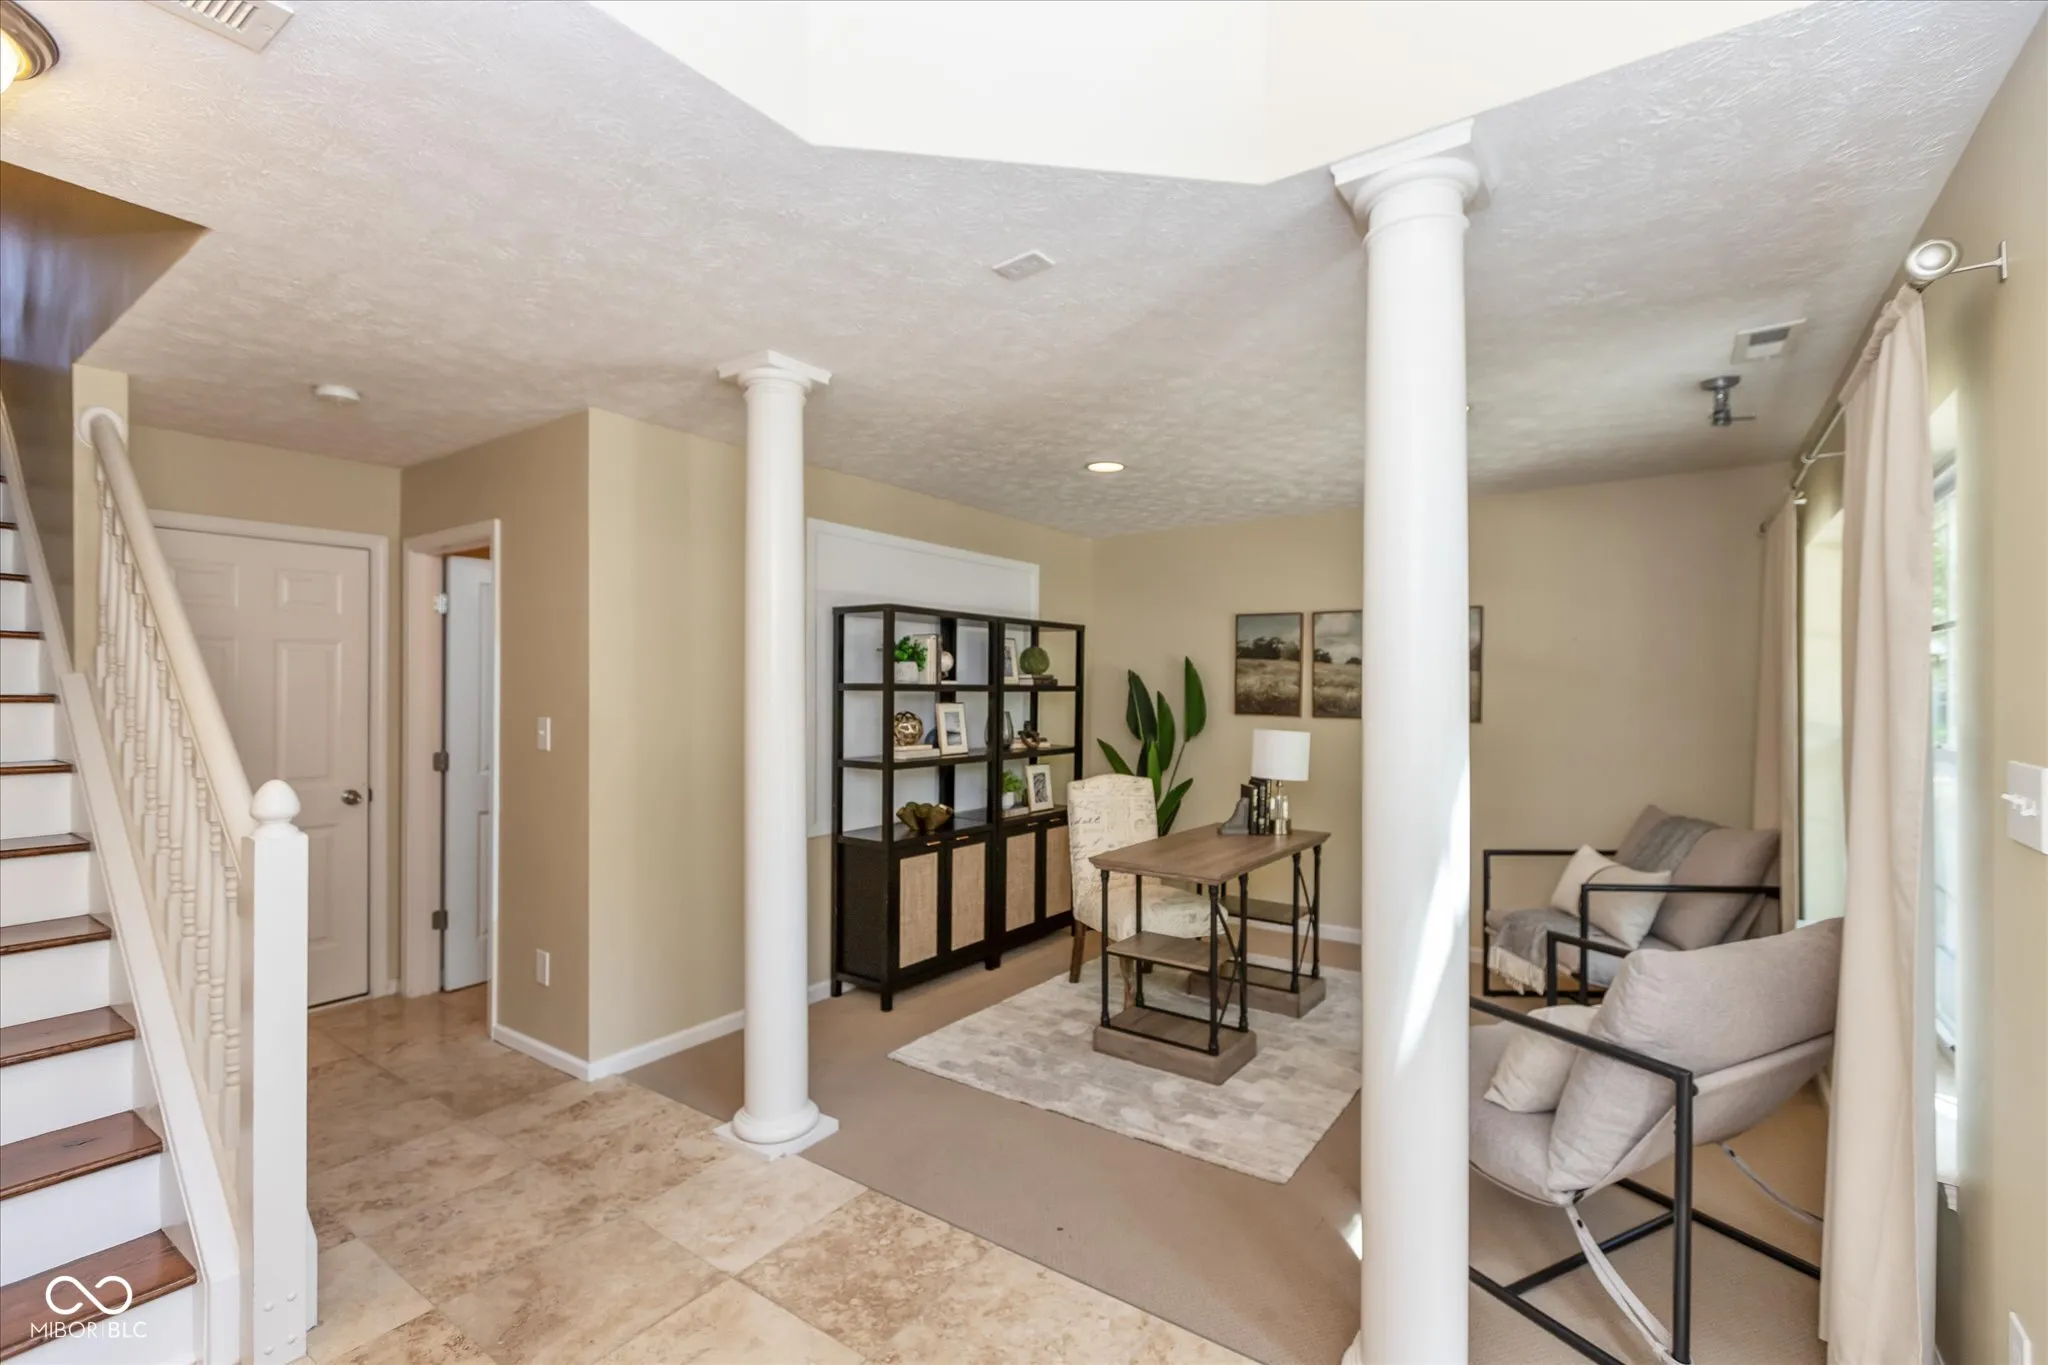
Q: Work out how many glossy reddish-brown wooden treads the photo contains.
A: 11